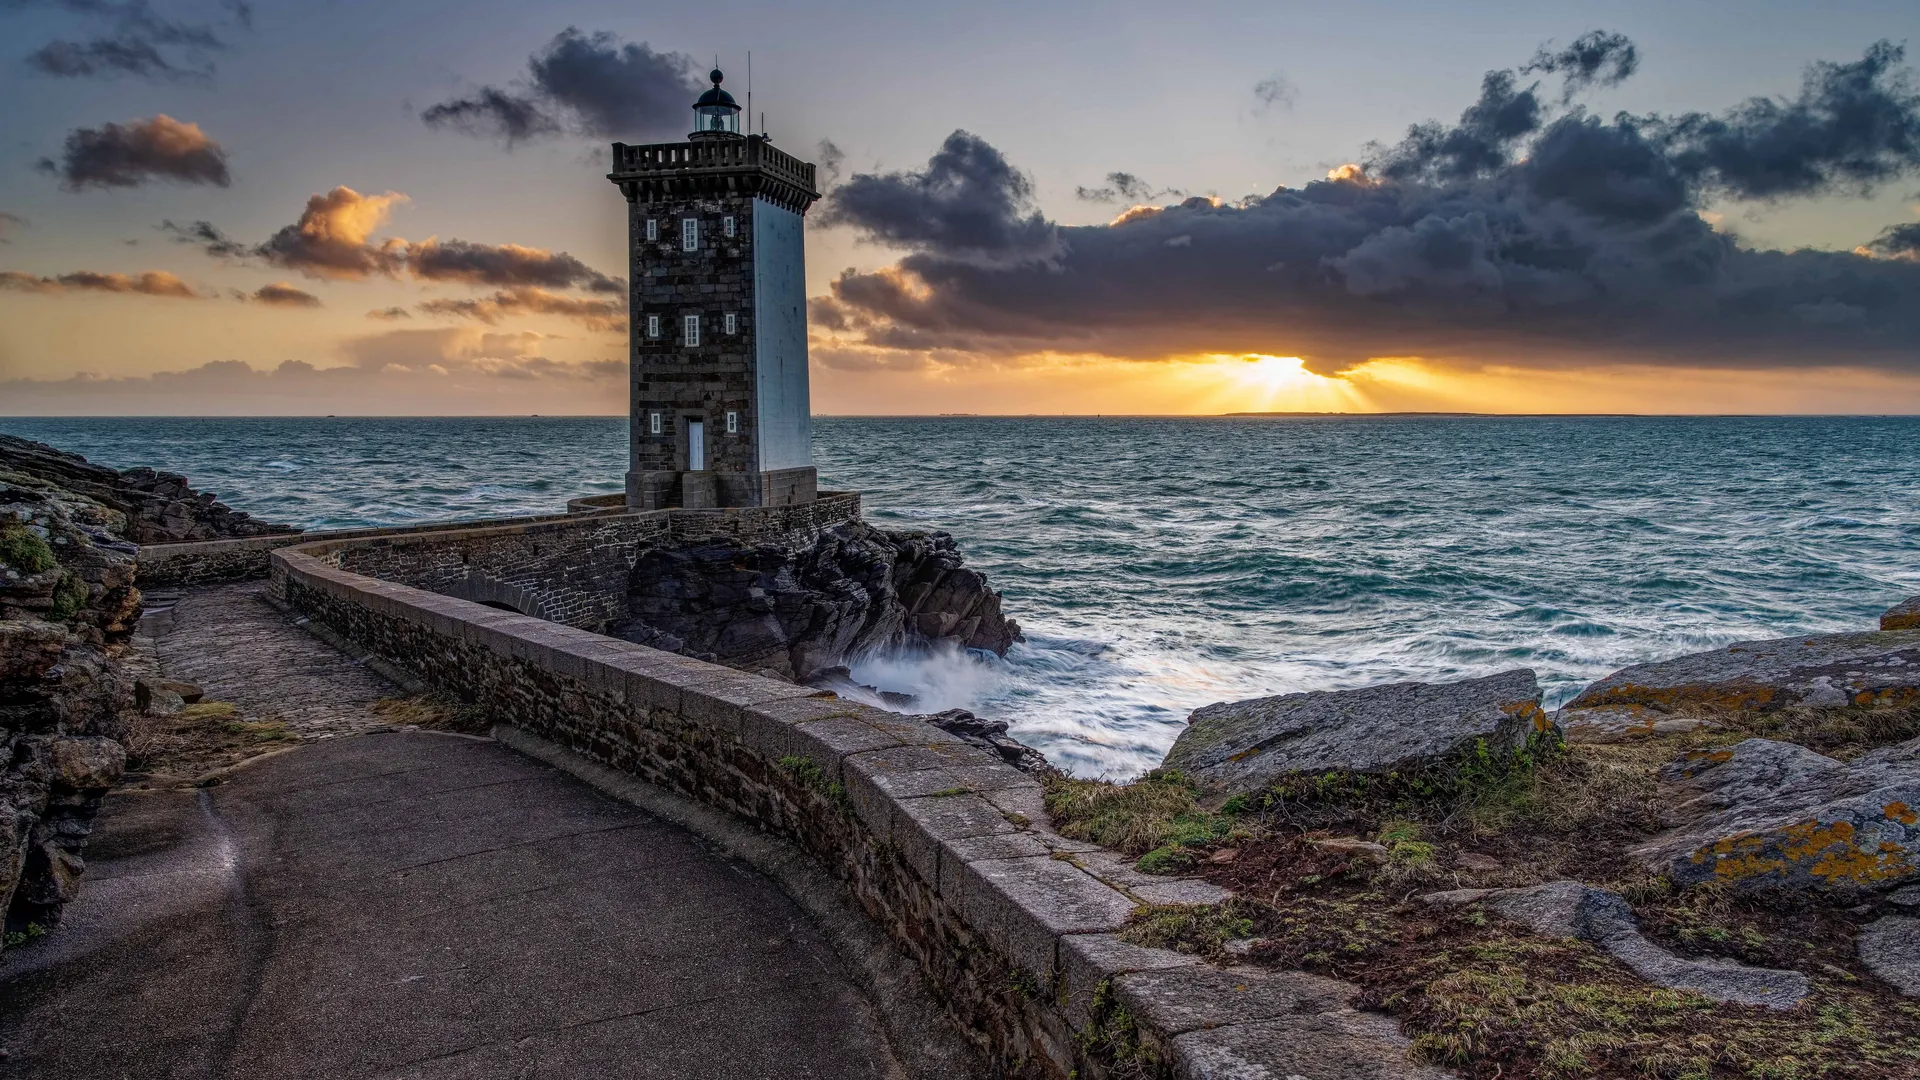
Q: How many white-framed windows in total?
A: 8